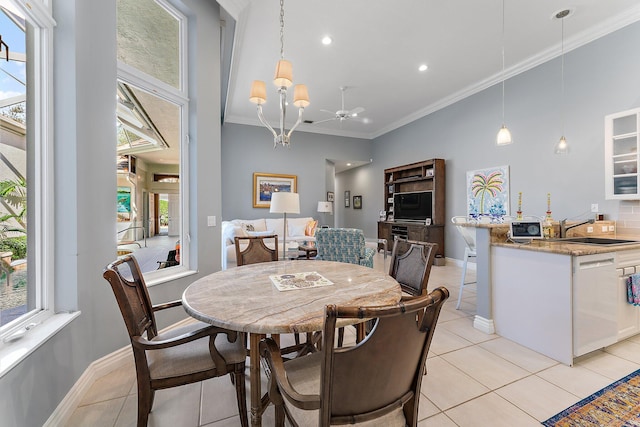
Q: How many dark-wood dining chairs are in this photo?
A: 4